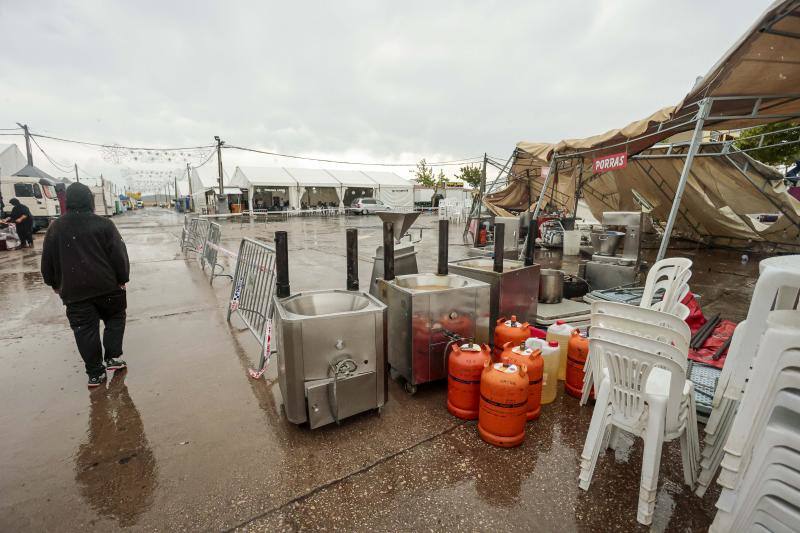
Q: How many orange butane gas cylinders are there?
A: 5